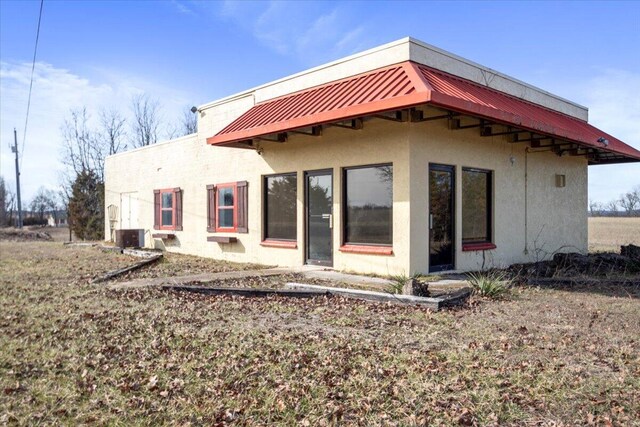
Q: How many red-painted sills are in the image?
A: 3